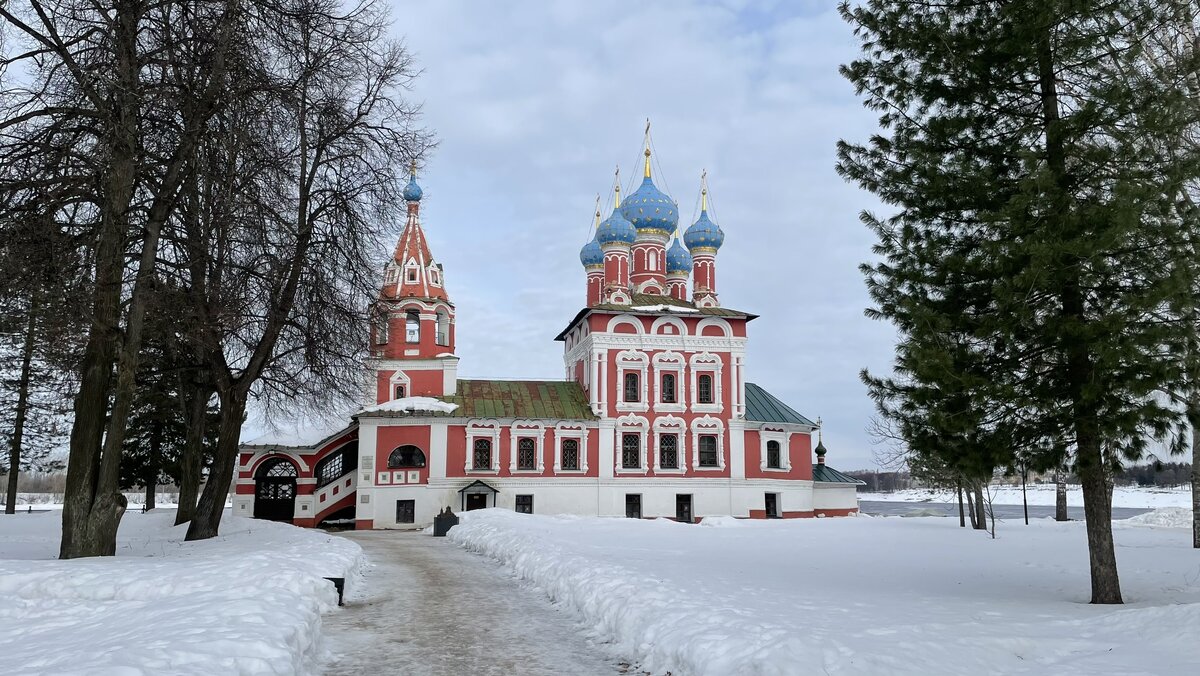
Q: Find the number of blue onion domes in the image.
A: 6